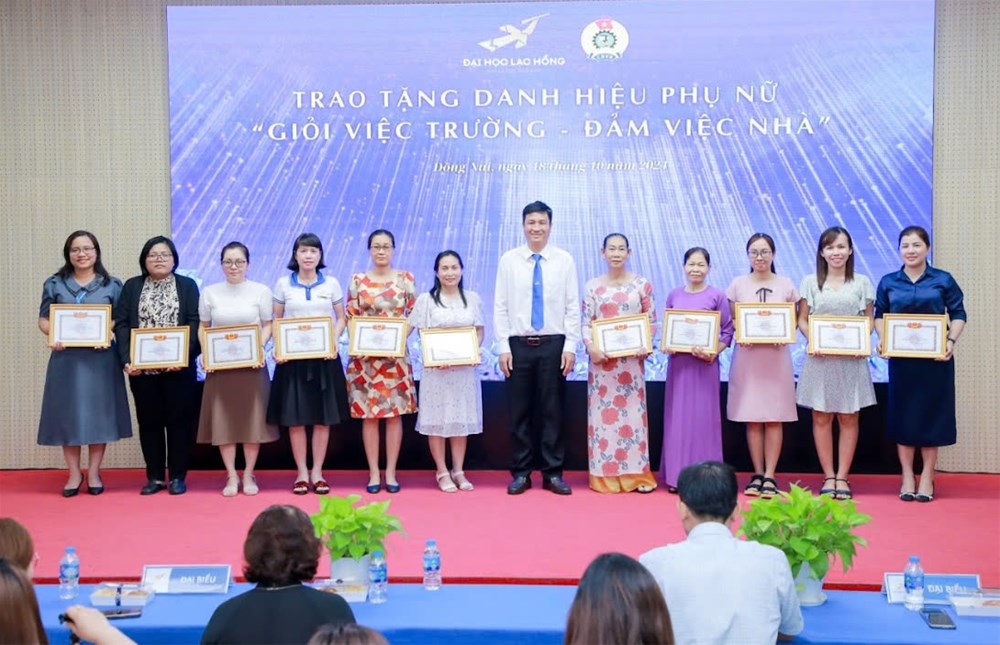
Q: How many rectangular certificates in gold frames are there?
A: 11